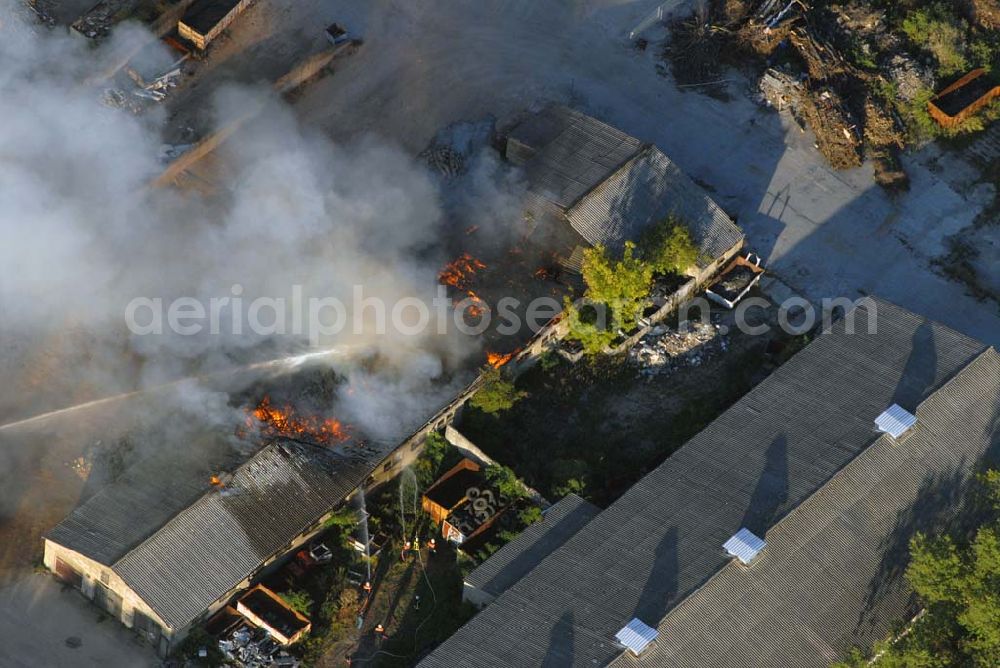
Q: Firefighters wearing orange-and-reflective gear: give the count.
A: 4